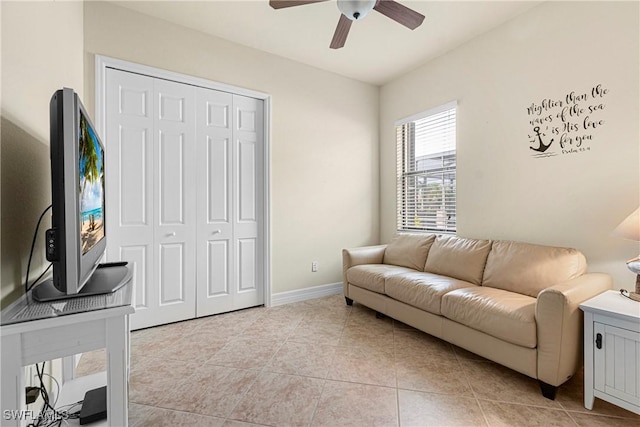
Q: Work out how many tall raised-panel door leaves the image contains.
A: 4